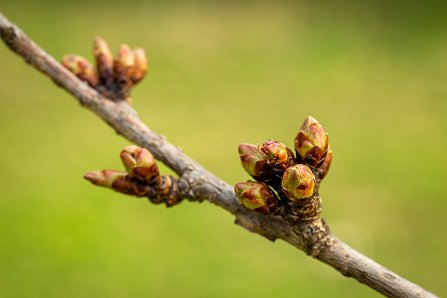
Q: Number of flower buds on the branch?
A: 12